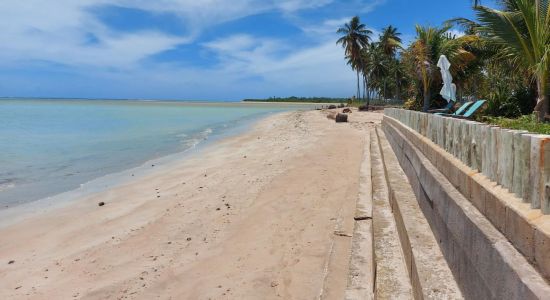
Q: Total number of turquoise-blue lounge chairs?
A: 2